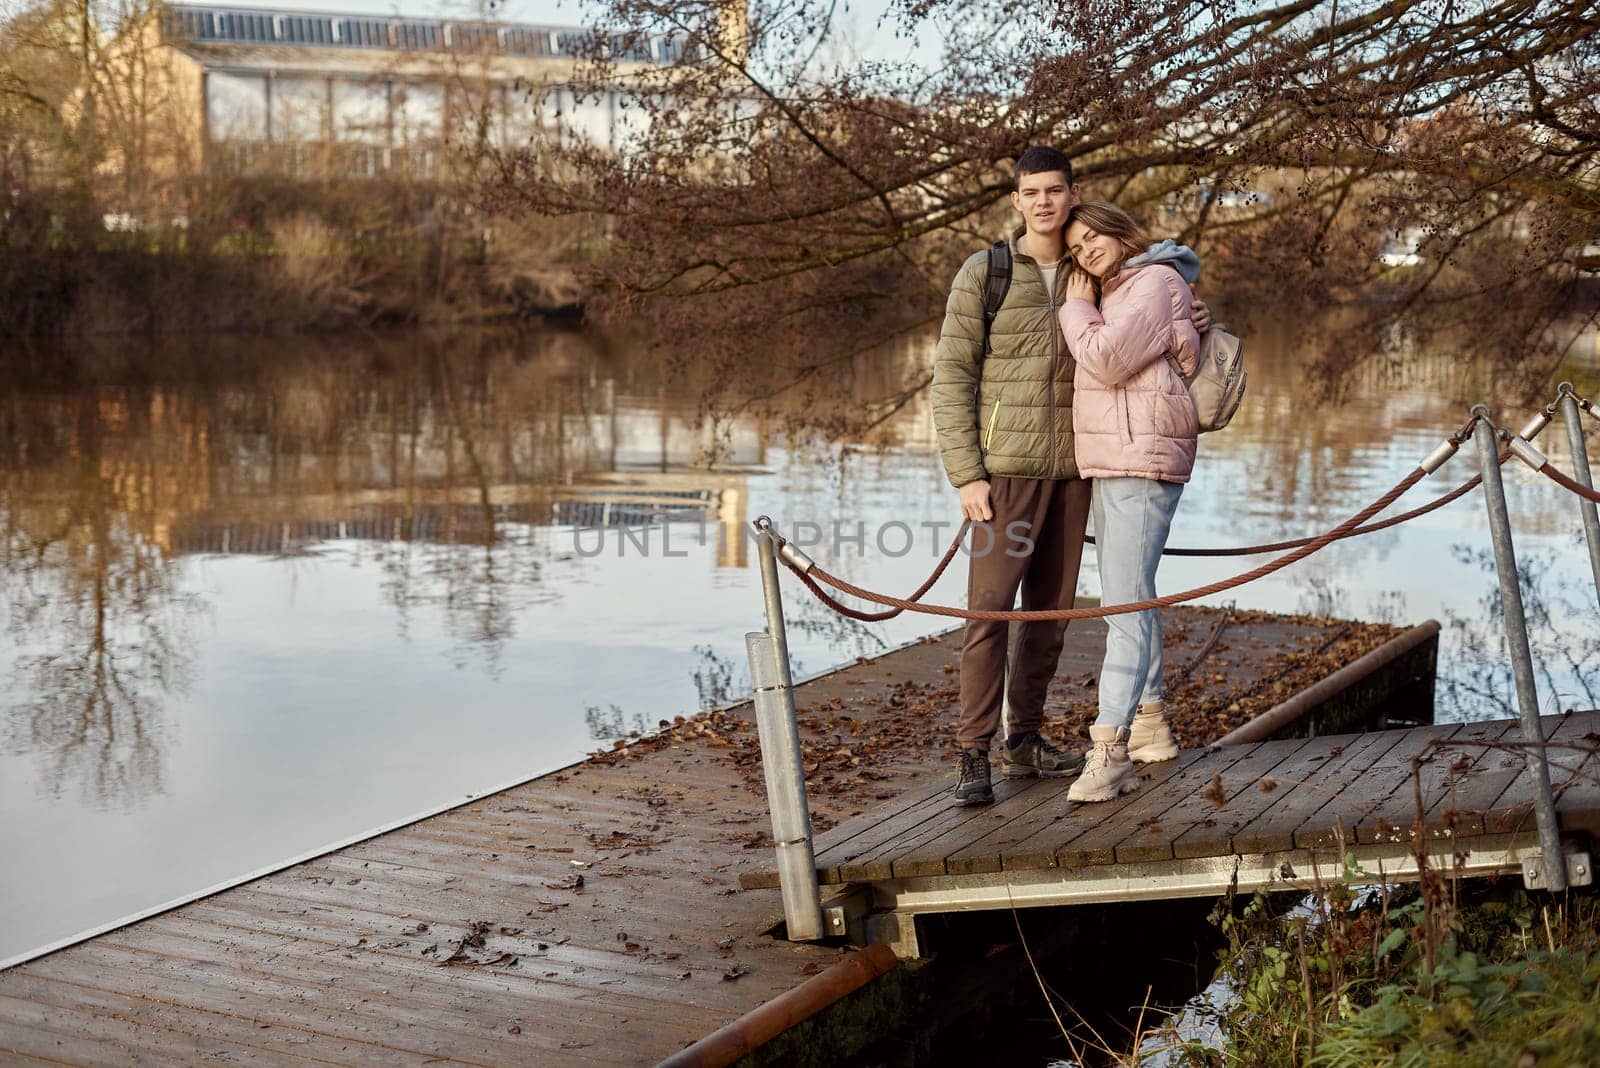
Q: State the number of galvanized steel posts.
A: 3